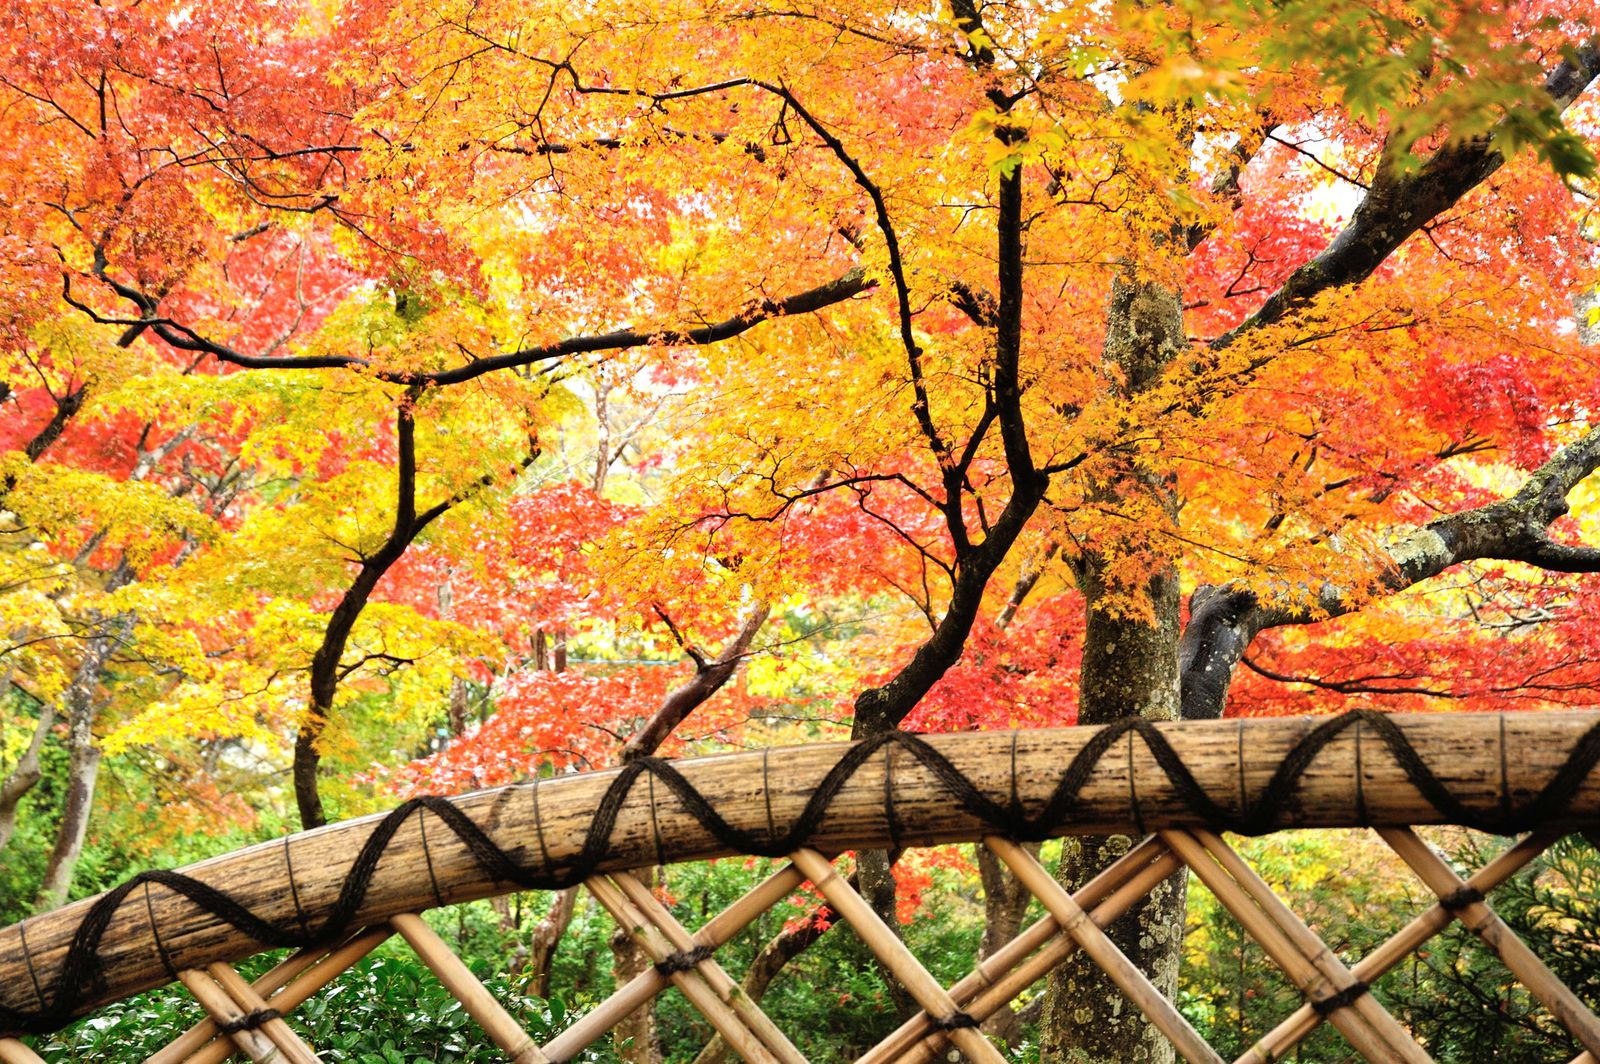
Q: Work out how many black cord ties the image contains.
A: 5